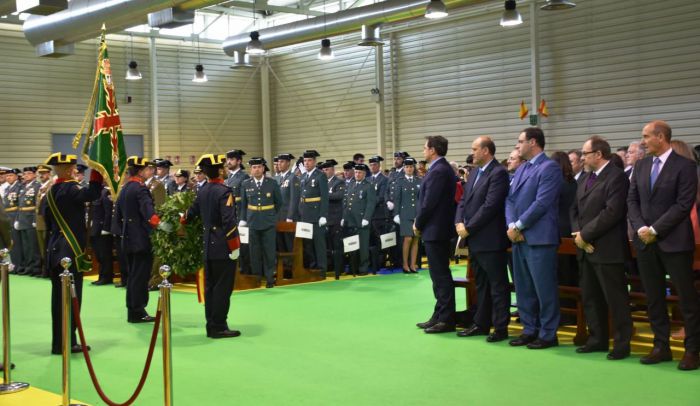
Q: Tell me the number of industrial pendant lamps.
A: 6